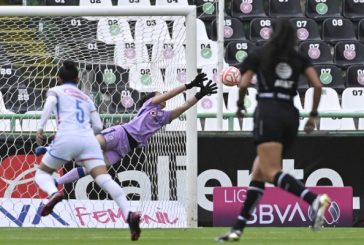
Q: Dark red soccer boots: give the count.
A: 2